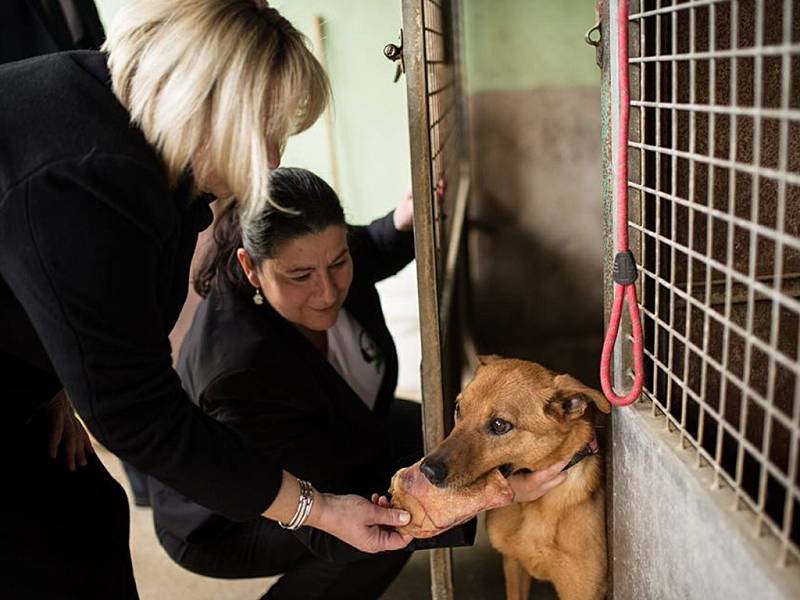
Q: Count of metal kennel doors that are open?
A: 1